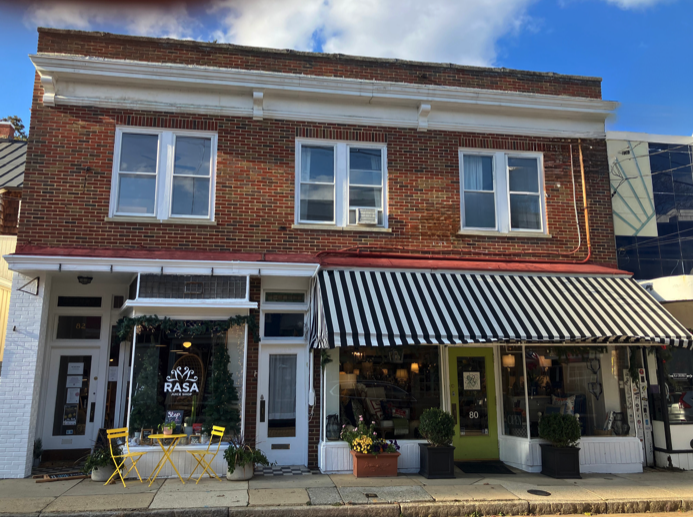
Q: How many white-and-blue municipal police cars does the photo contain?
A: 0